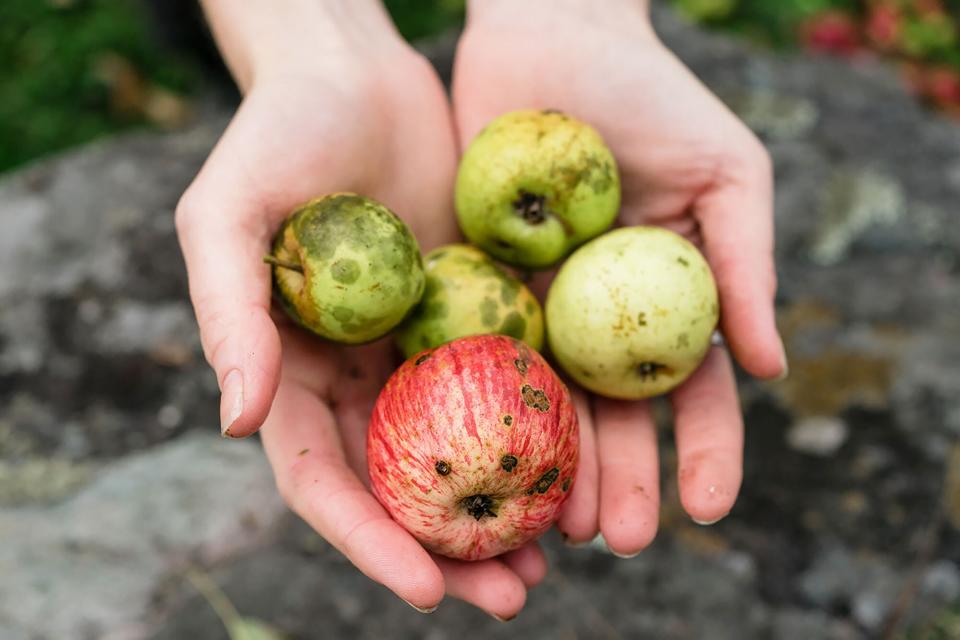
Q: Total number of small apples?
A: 4